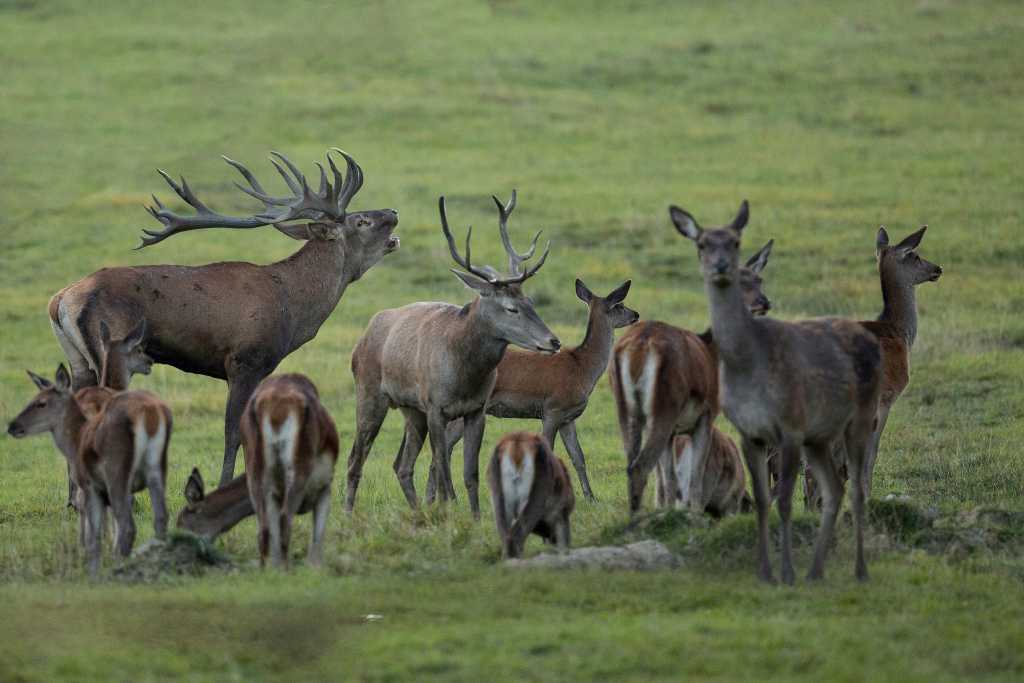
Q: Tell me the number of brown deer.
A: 11